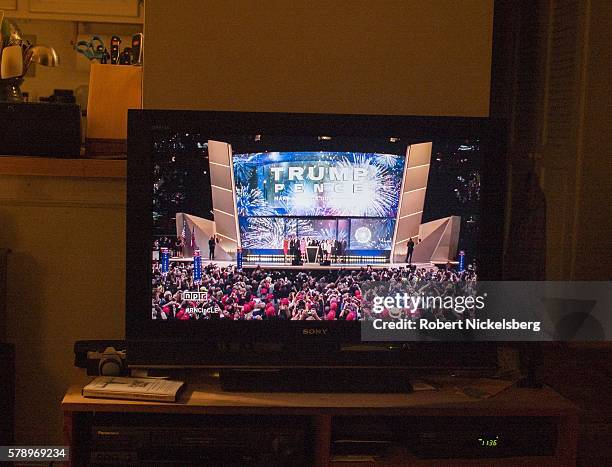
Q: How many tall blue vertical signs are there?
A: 4